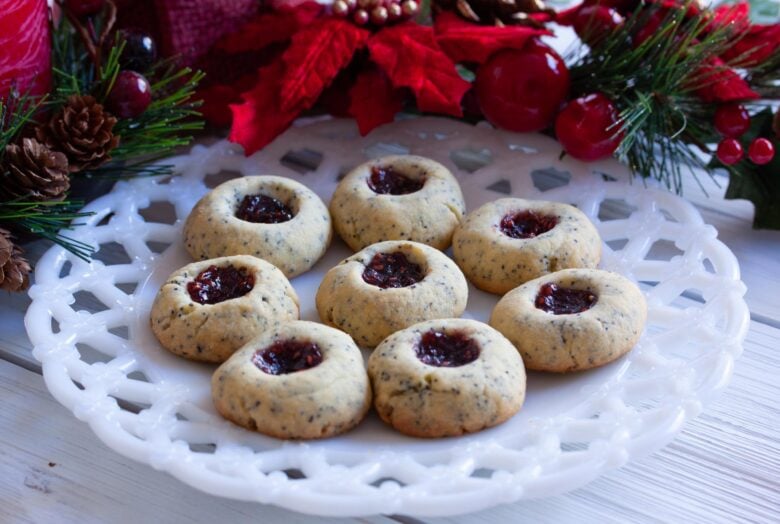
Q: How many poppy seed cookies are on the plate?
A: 8